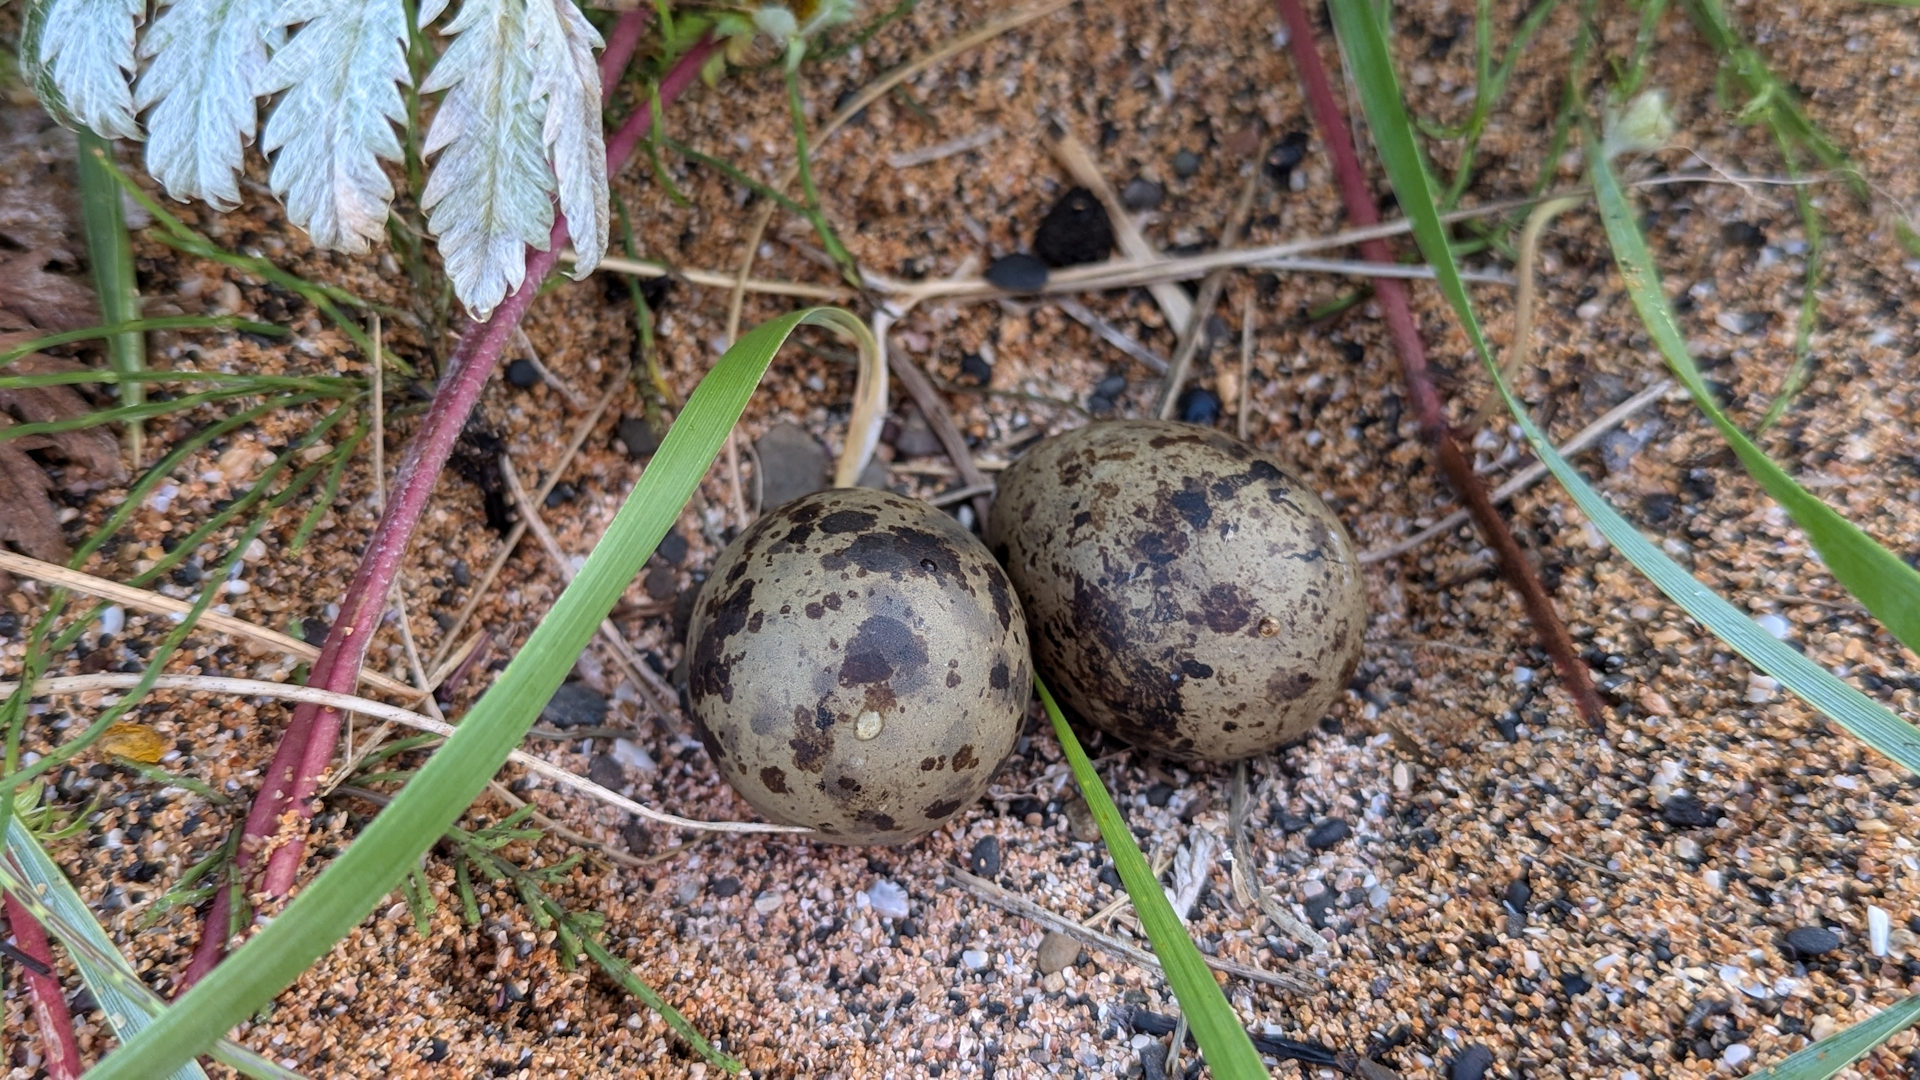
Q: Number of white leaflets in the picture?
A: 5